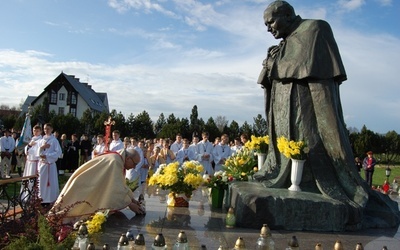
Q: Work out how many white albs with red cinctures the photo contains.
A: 2